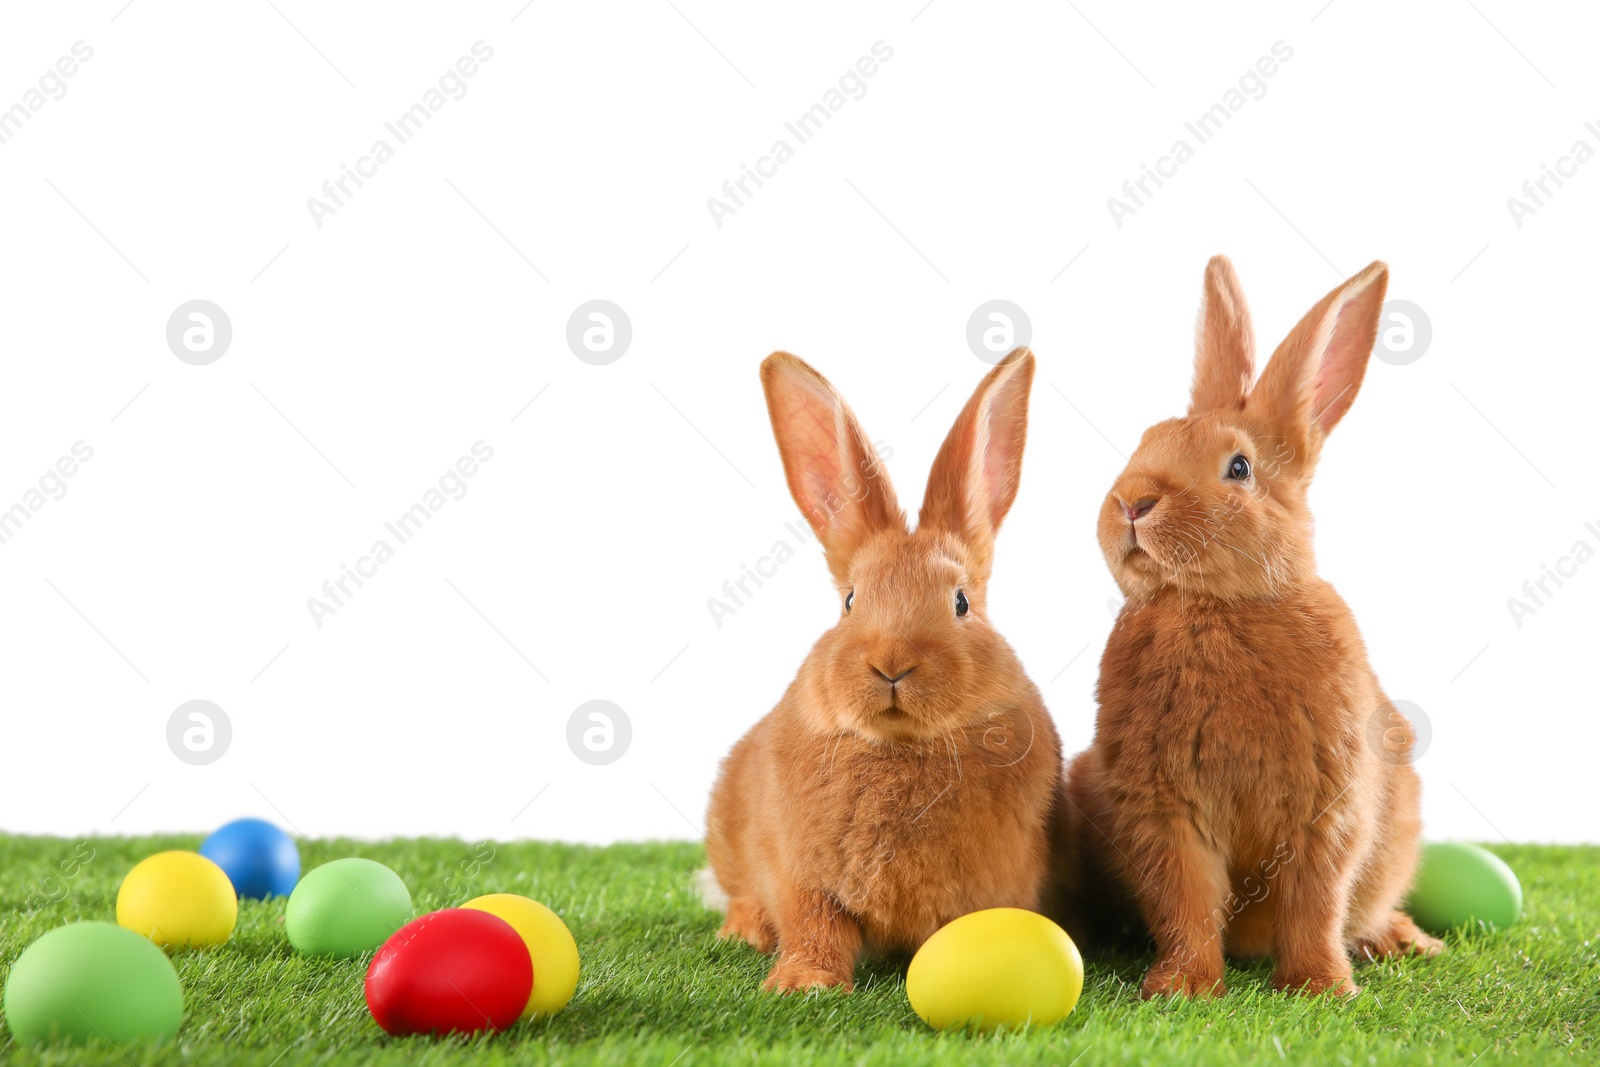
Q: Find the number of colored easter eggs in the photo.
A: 8